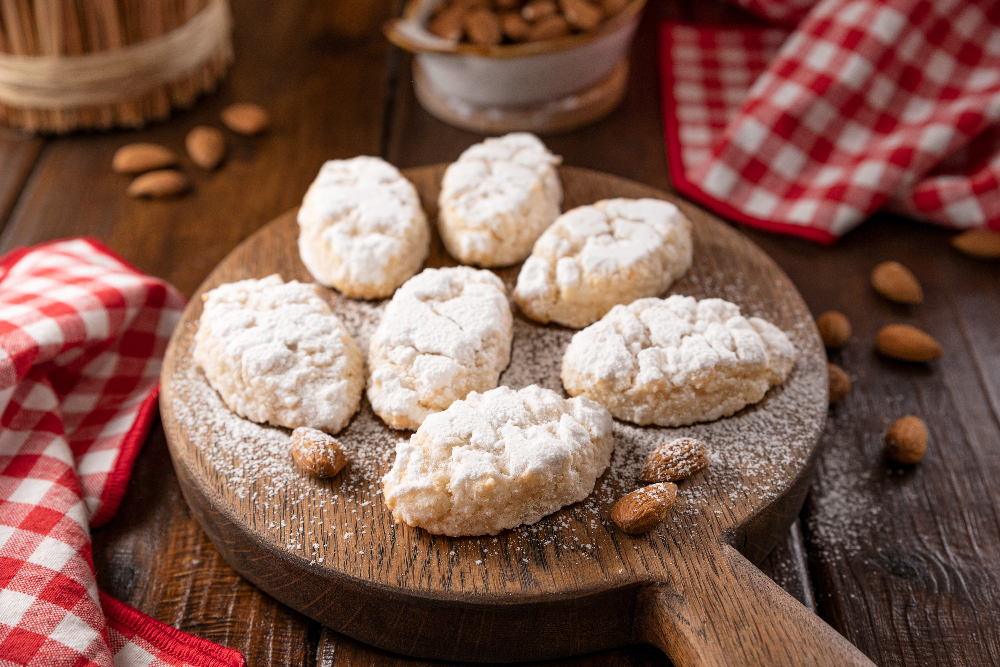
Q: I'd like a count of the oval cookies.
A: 7